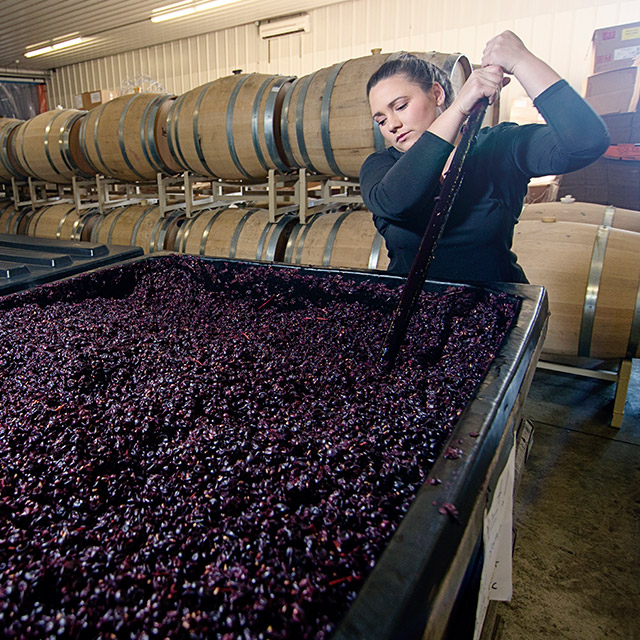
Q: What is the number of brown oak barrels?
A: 12